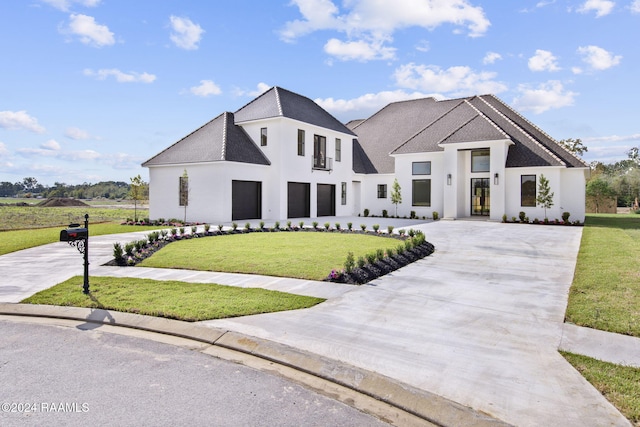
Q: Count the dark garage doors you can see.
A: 3